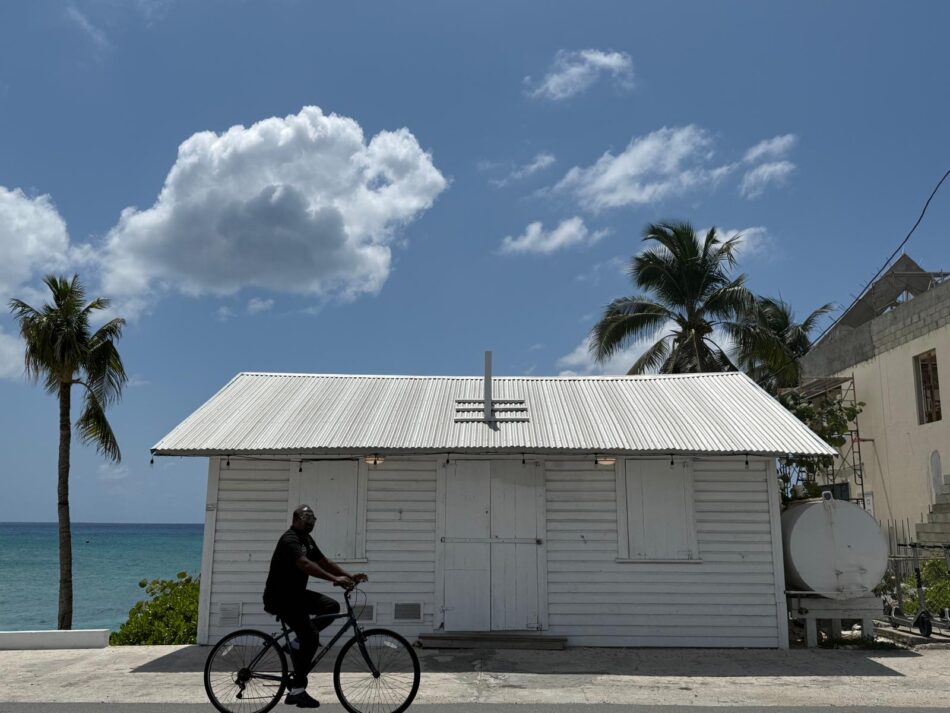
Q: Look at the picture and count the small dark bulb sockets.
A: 9